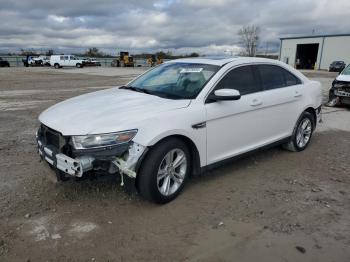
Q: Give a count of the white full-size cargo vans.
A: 1